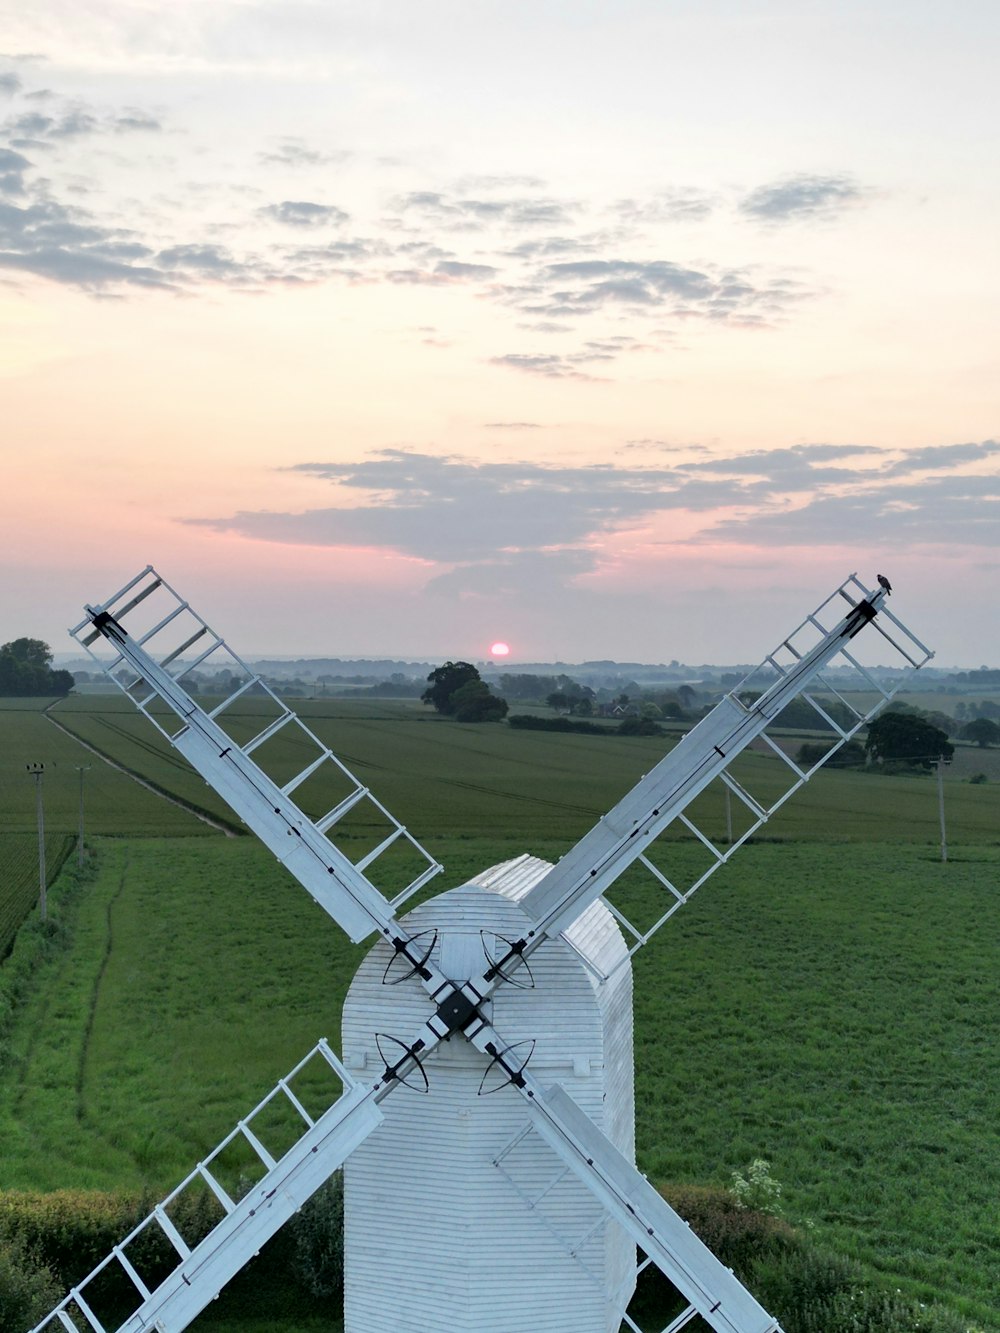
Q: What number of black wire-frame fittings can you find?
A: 4